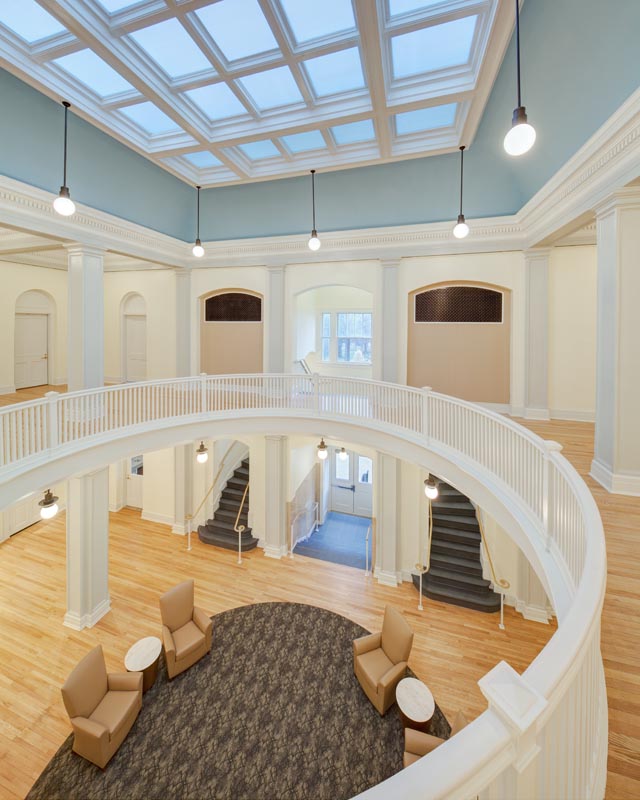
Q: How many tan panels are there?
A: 2